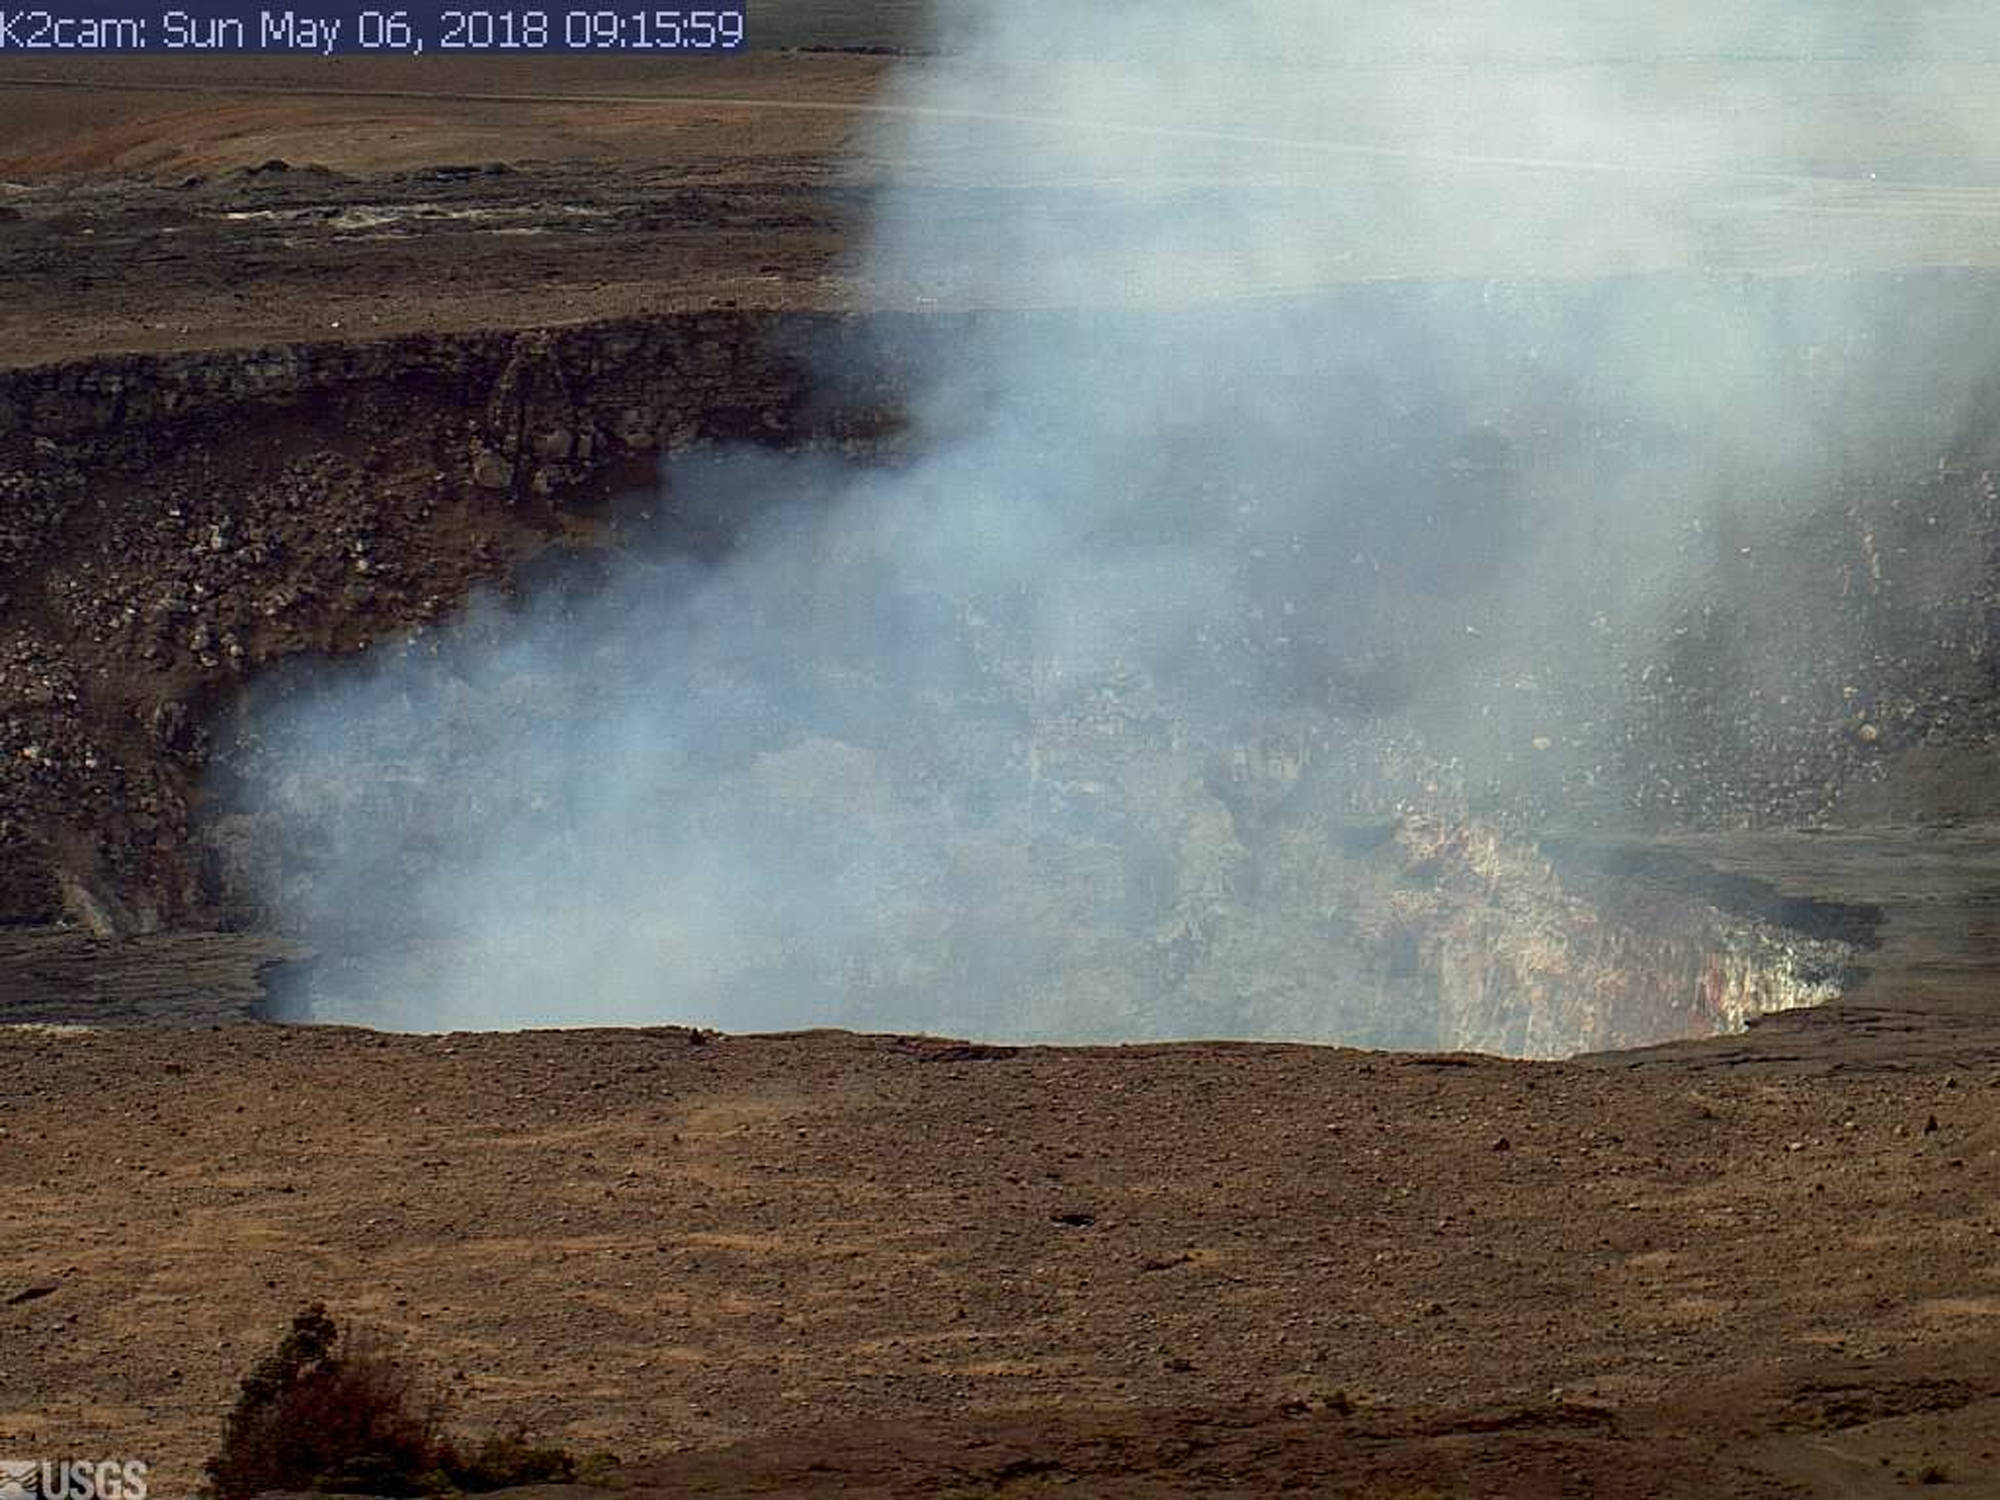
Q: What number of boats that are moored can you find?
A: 0